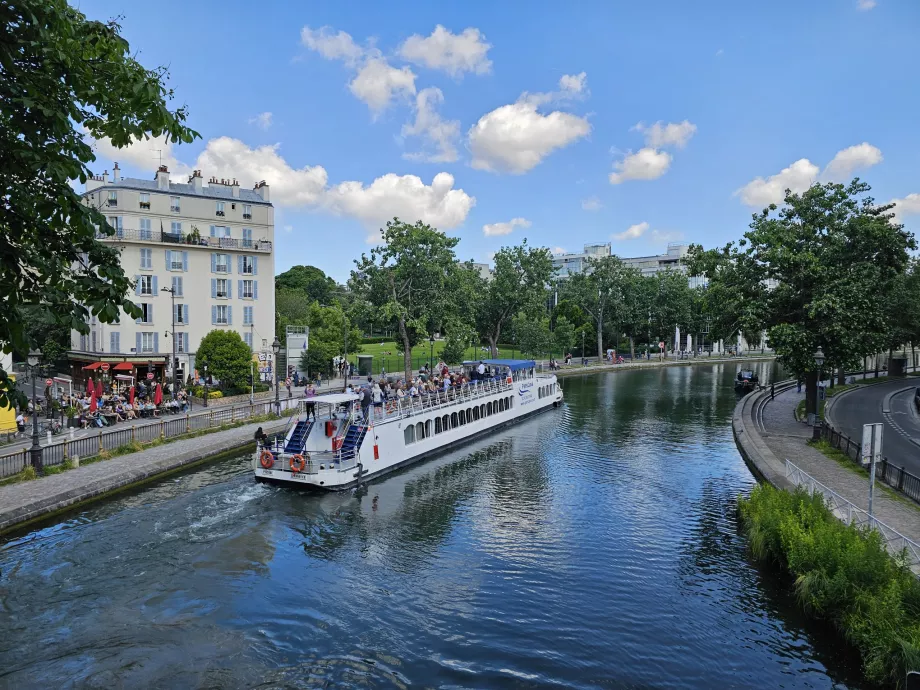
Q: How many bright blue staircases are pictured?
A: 2